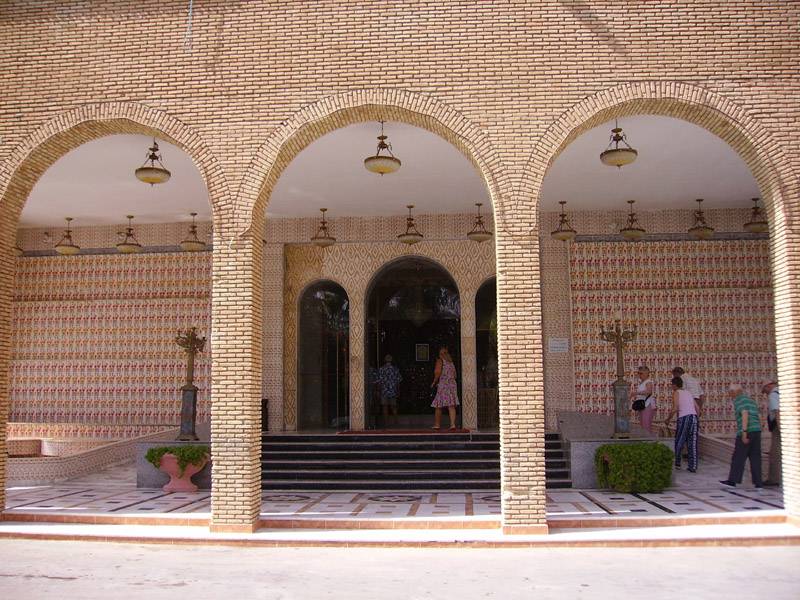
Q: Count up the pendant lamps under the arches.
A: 13